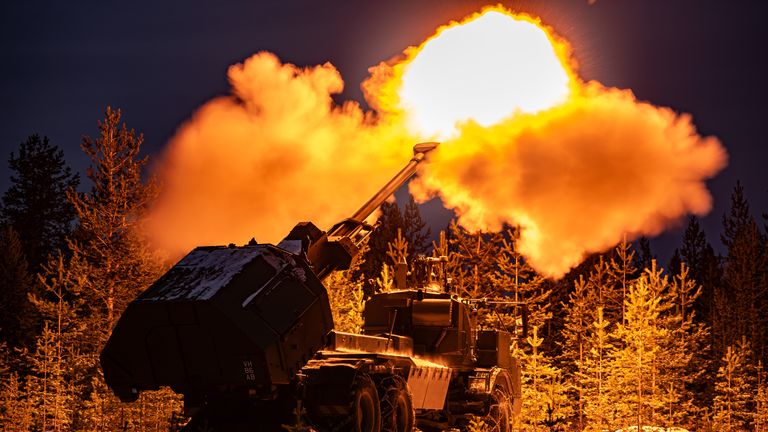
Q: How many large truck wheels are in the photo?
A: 3